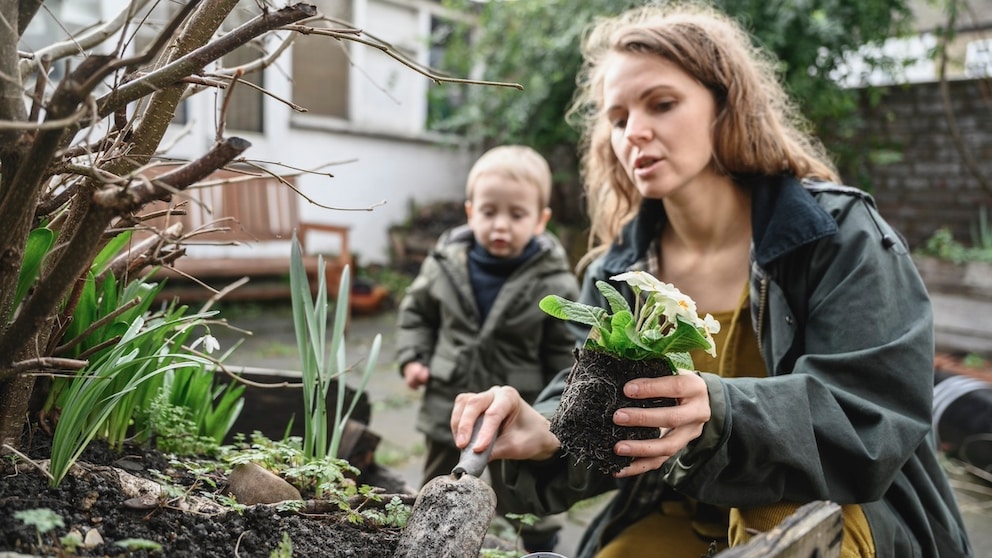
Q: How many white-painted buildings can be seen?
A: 1